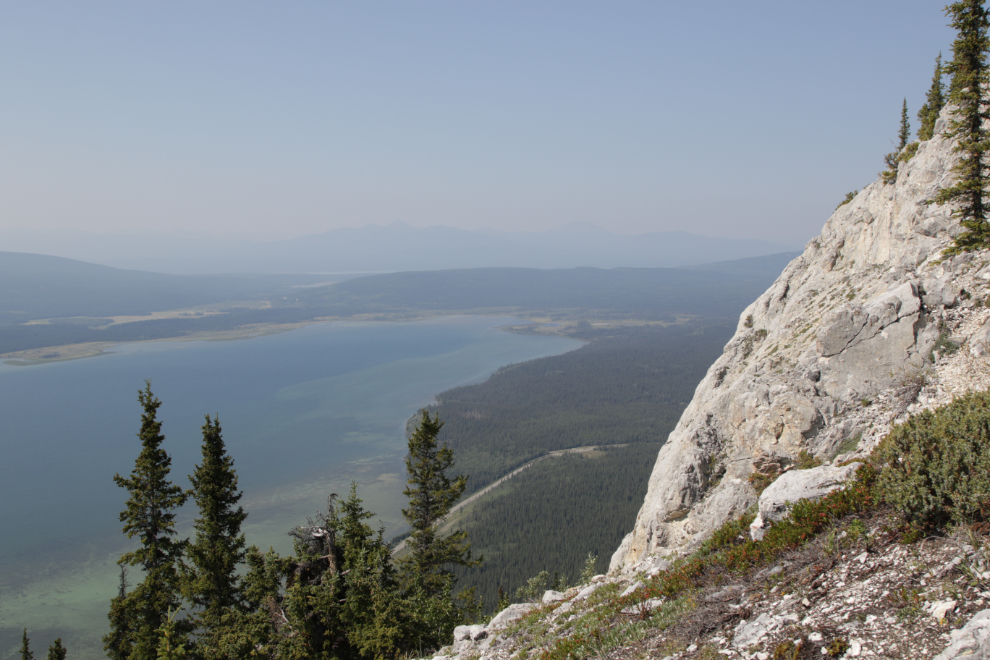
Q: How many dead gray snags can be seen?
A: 1